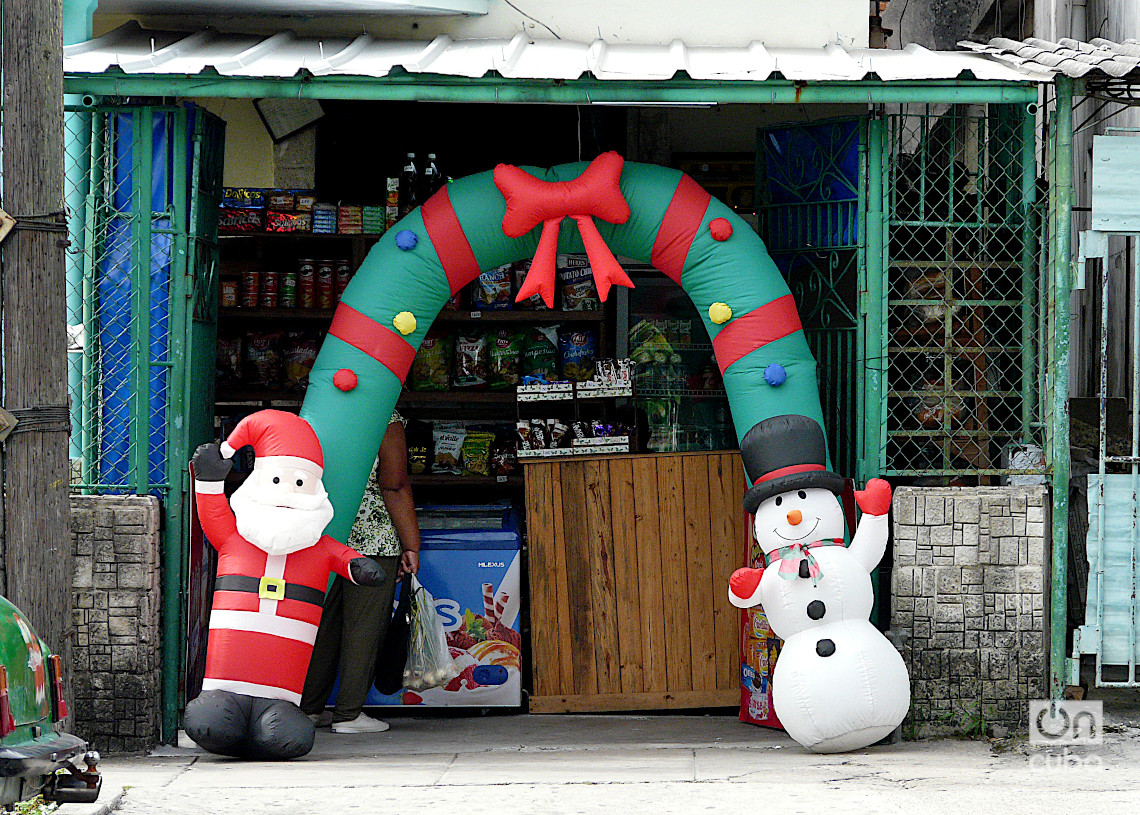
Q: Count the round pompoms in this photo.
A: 6